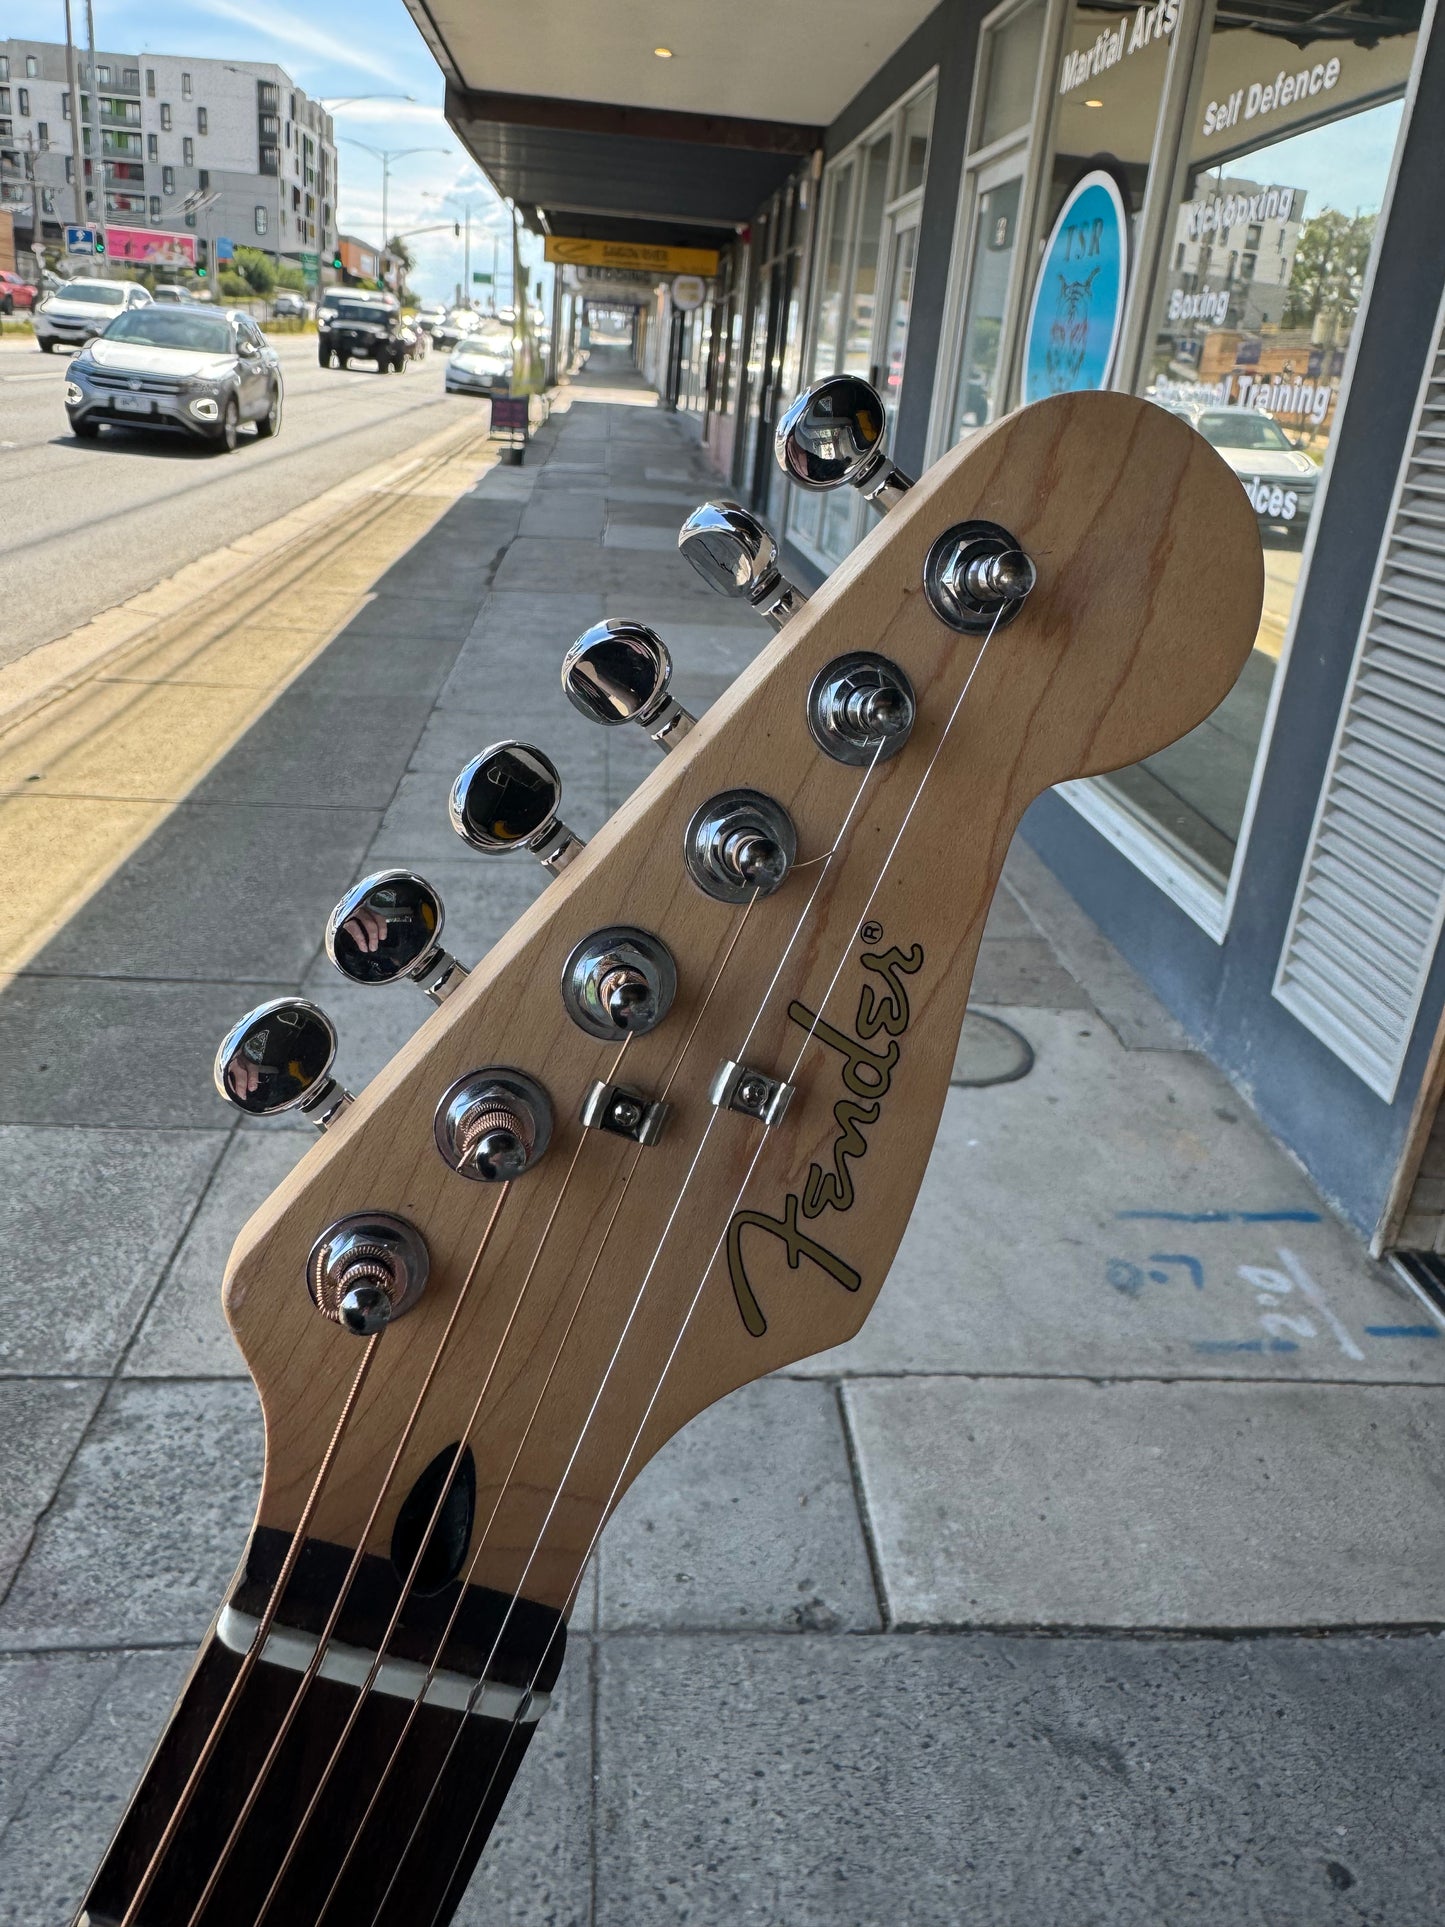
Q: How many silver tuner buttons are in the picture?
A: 6